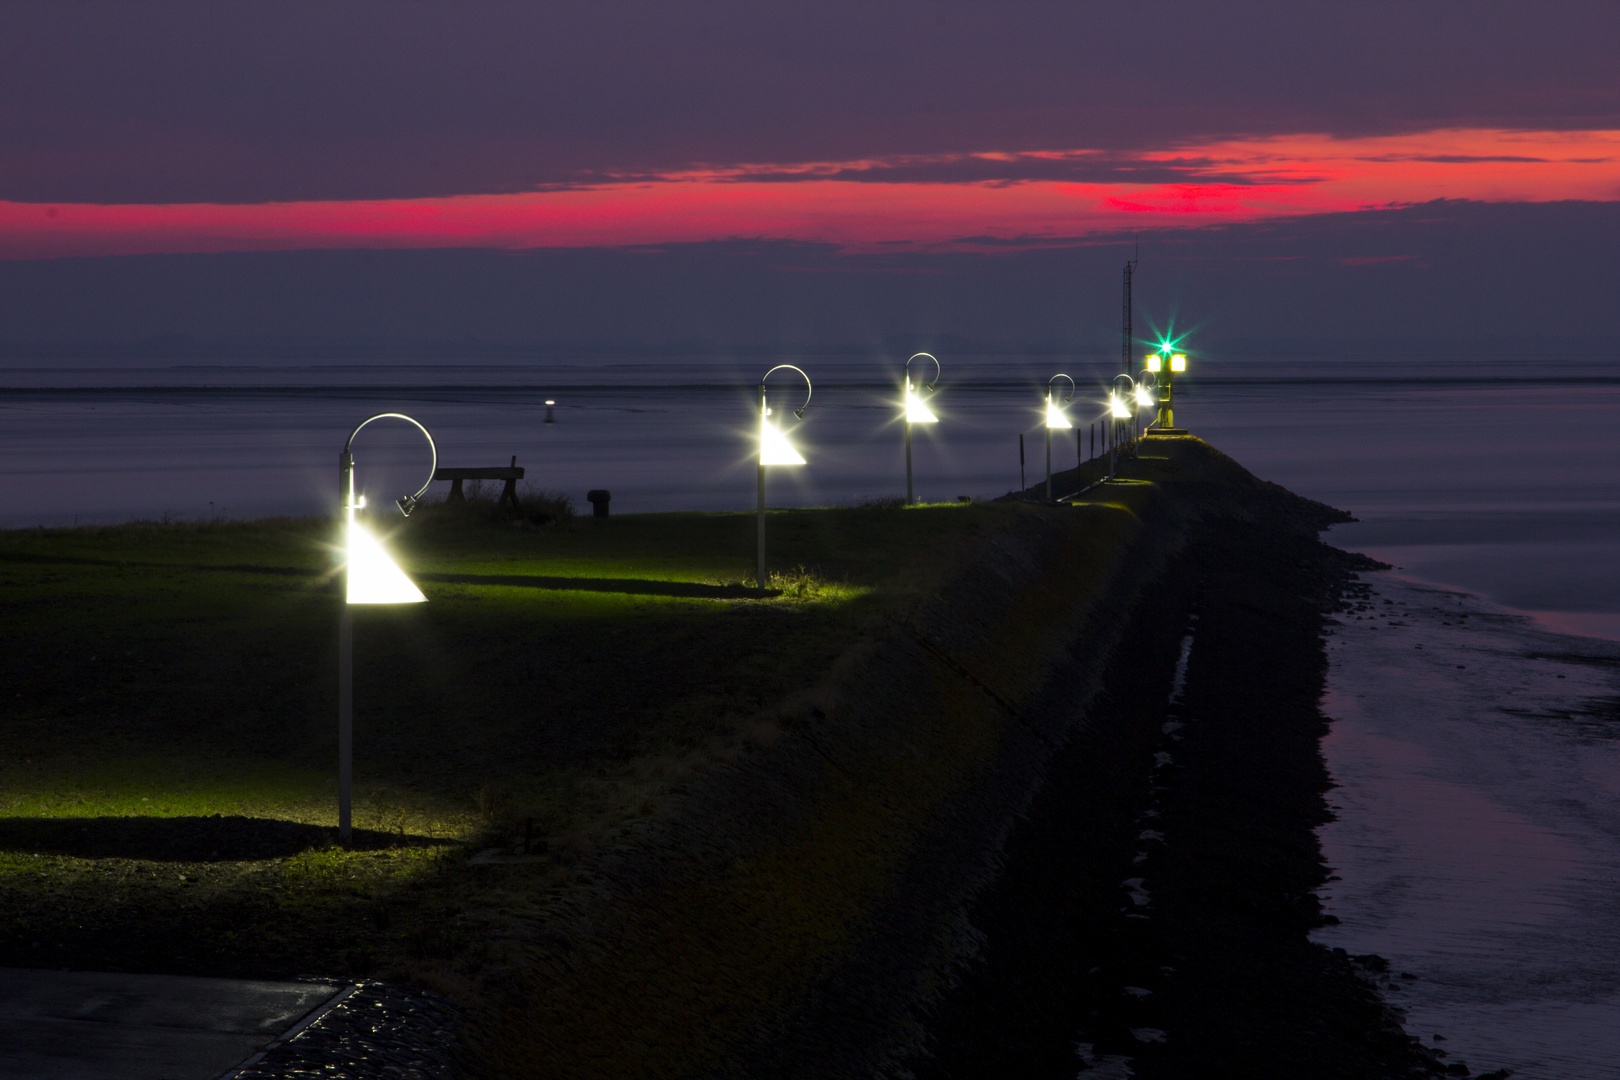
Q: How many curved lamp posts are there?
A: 6